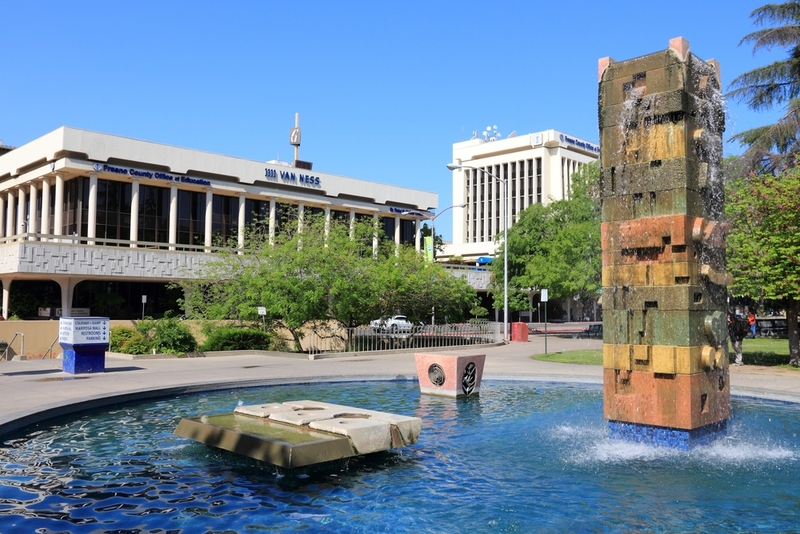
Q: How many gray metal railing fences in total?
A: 1